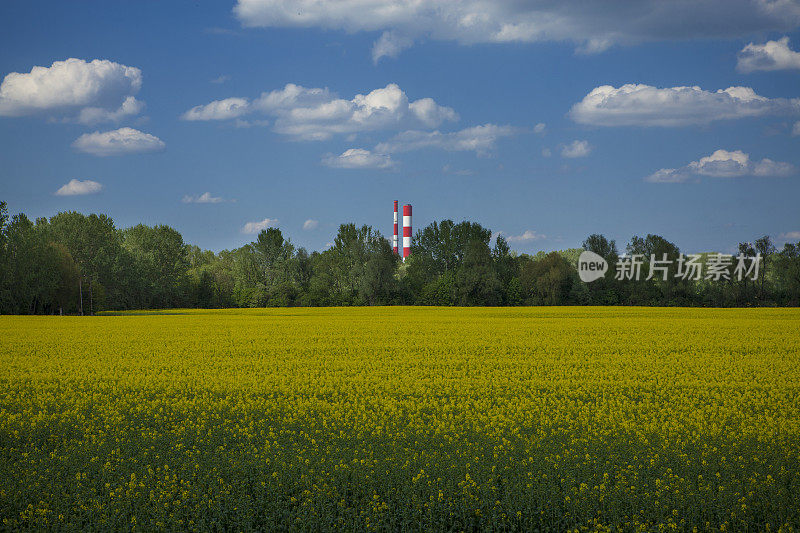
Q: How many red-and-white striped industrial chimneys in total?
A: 2